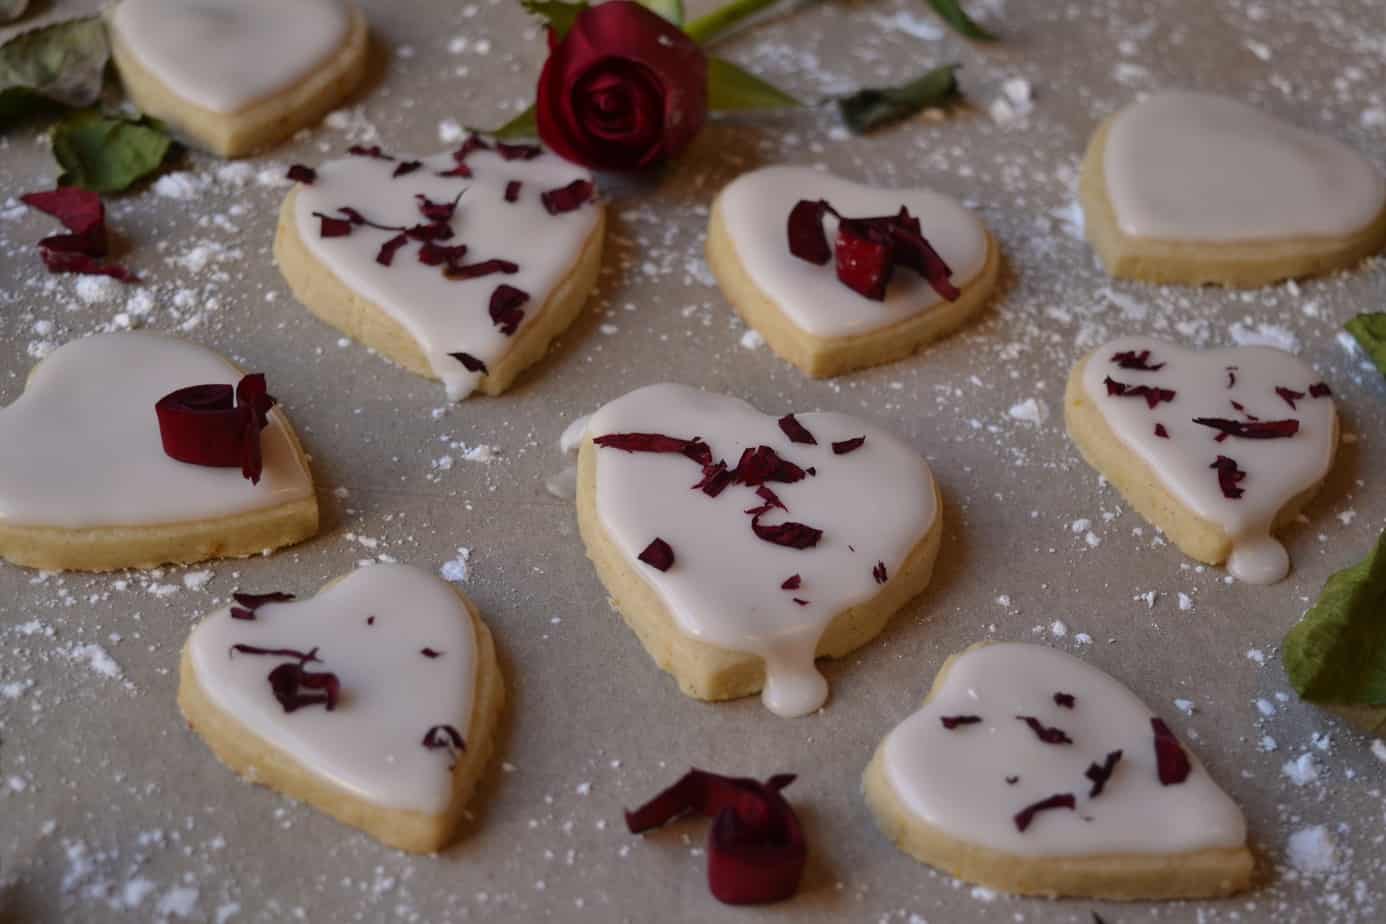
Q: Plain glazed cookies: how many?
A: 2